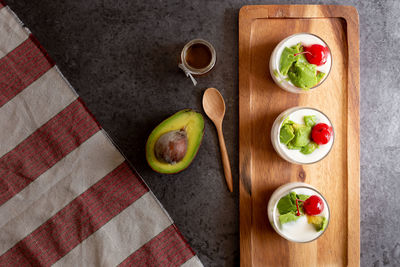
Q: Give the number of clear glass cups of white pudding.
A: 3